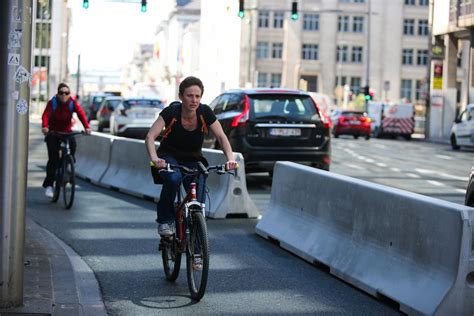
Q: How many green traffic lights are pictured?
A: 5